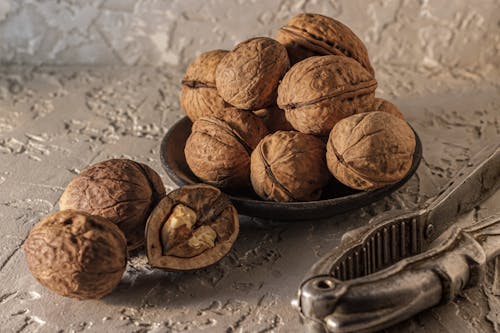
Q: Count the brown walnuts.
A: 12